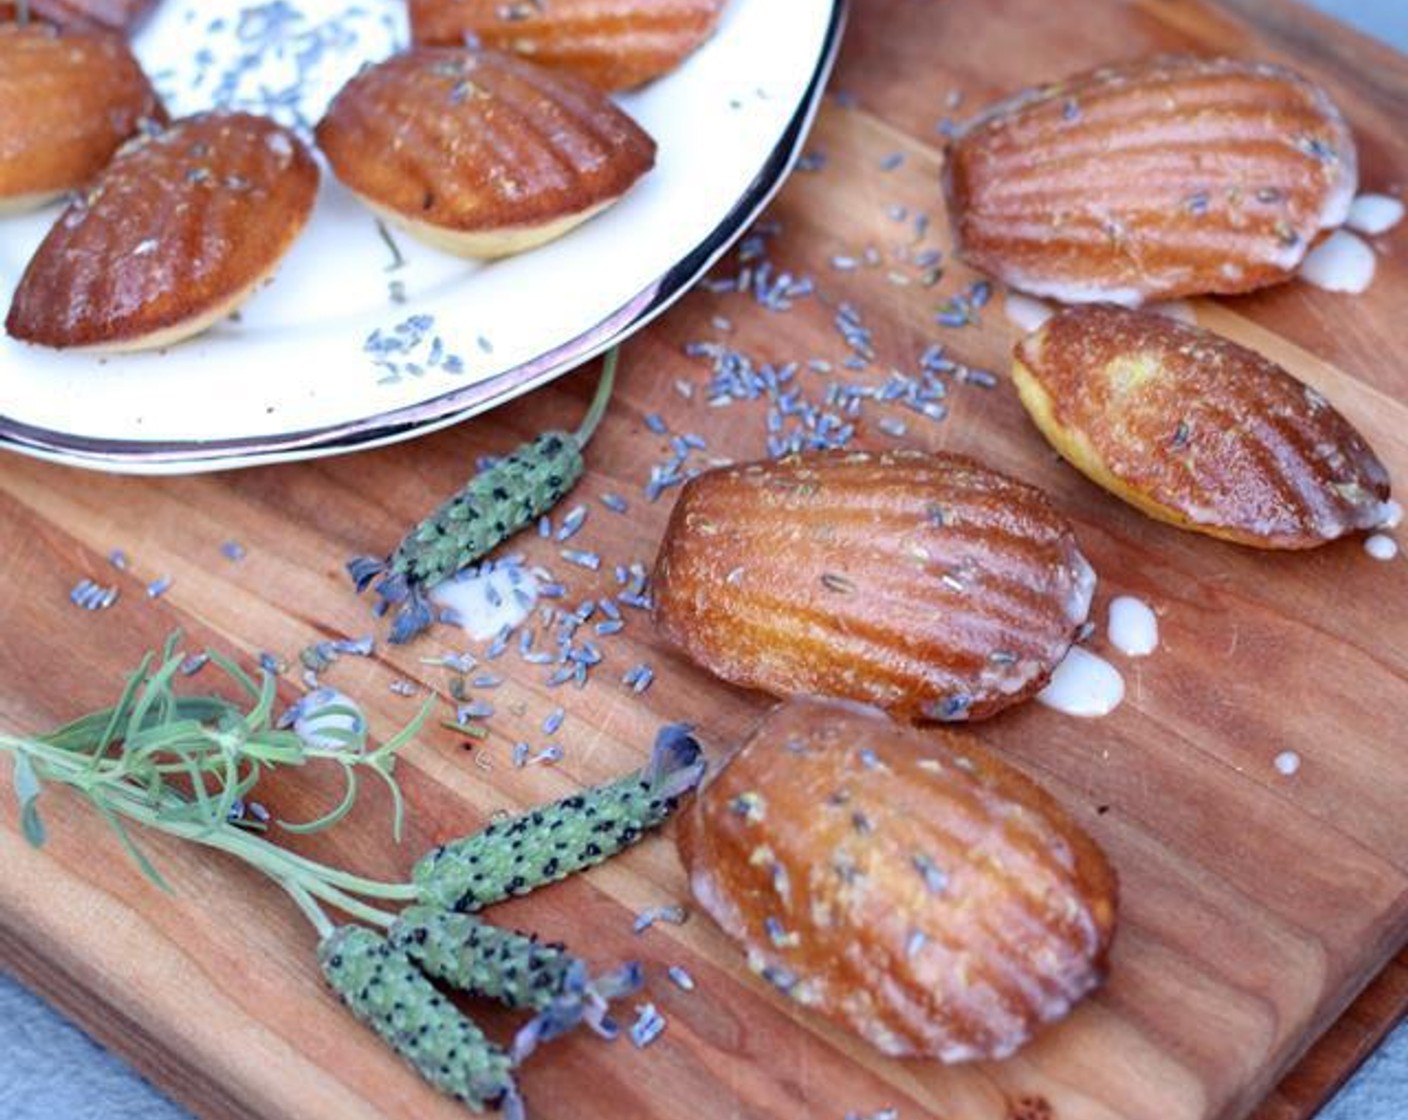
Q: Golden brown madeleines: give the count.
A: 9